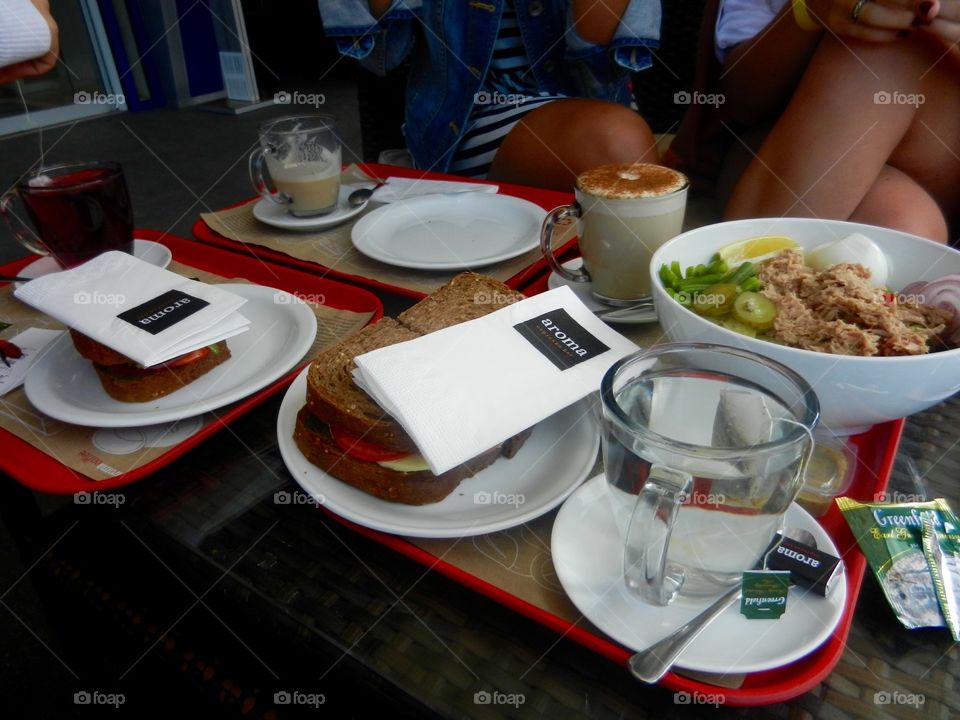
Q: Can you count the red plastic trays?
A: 3